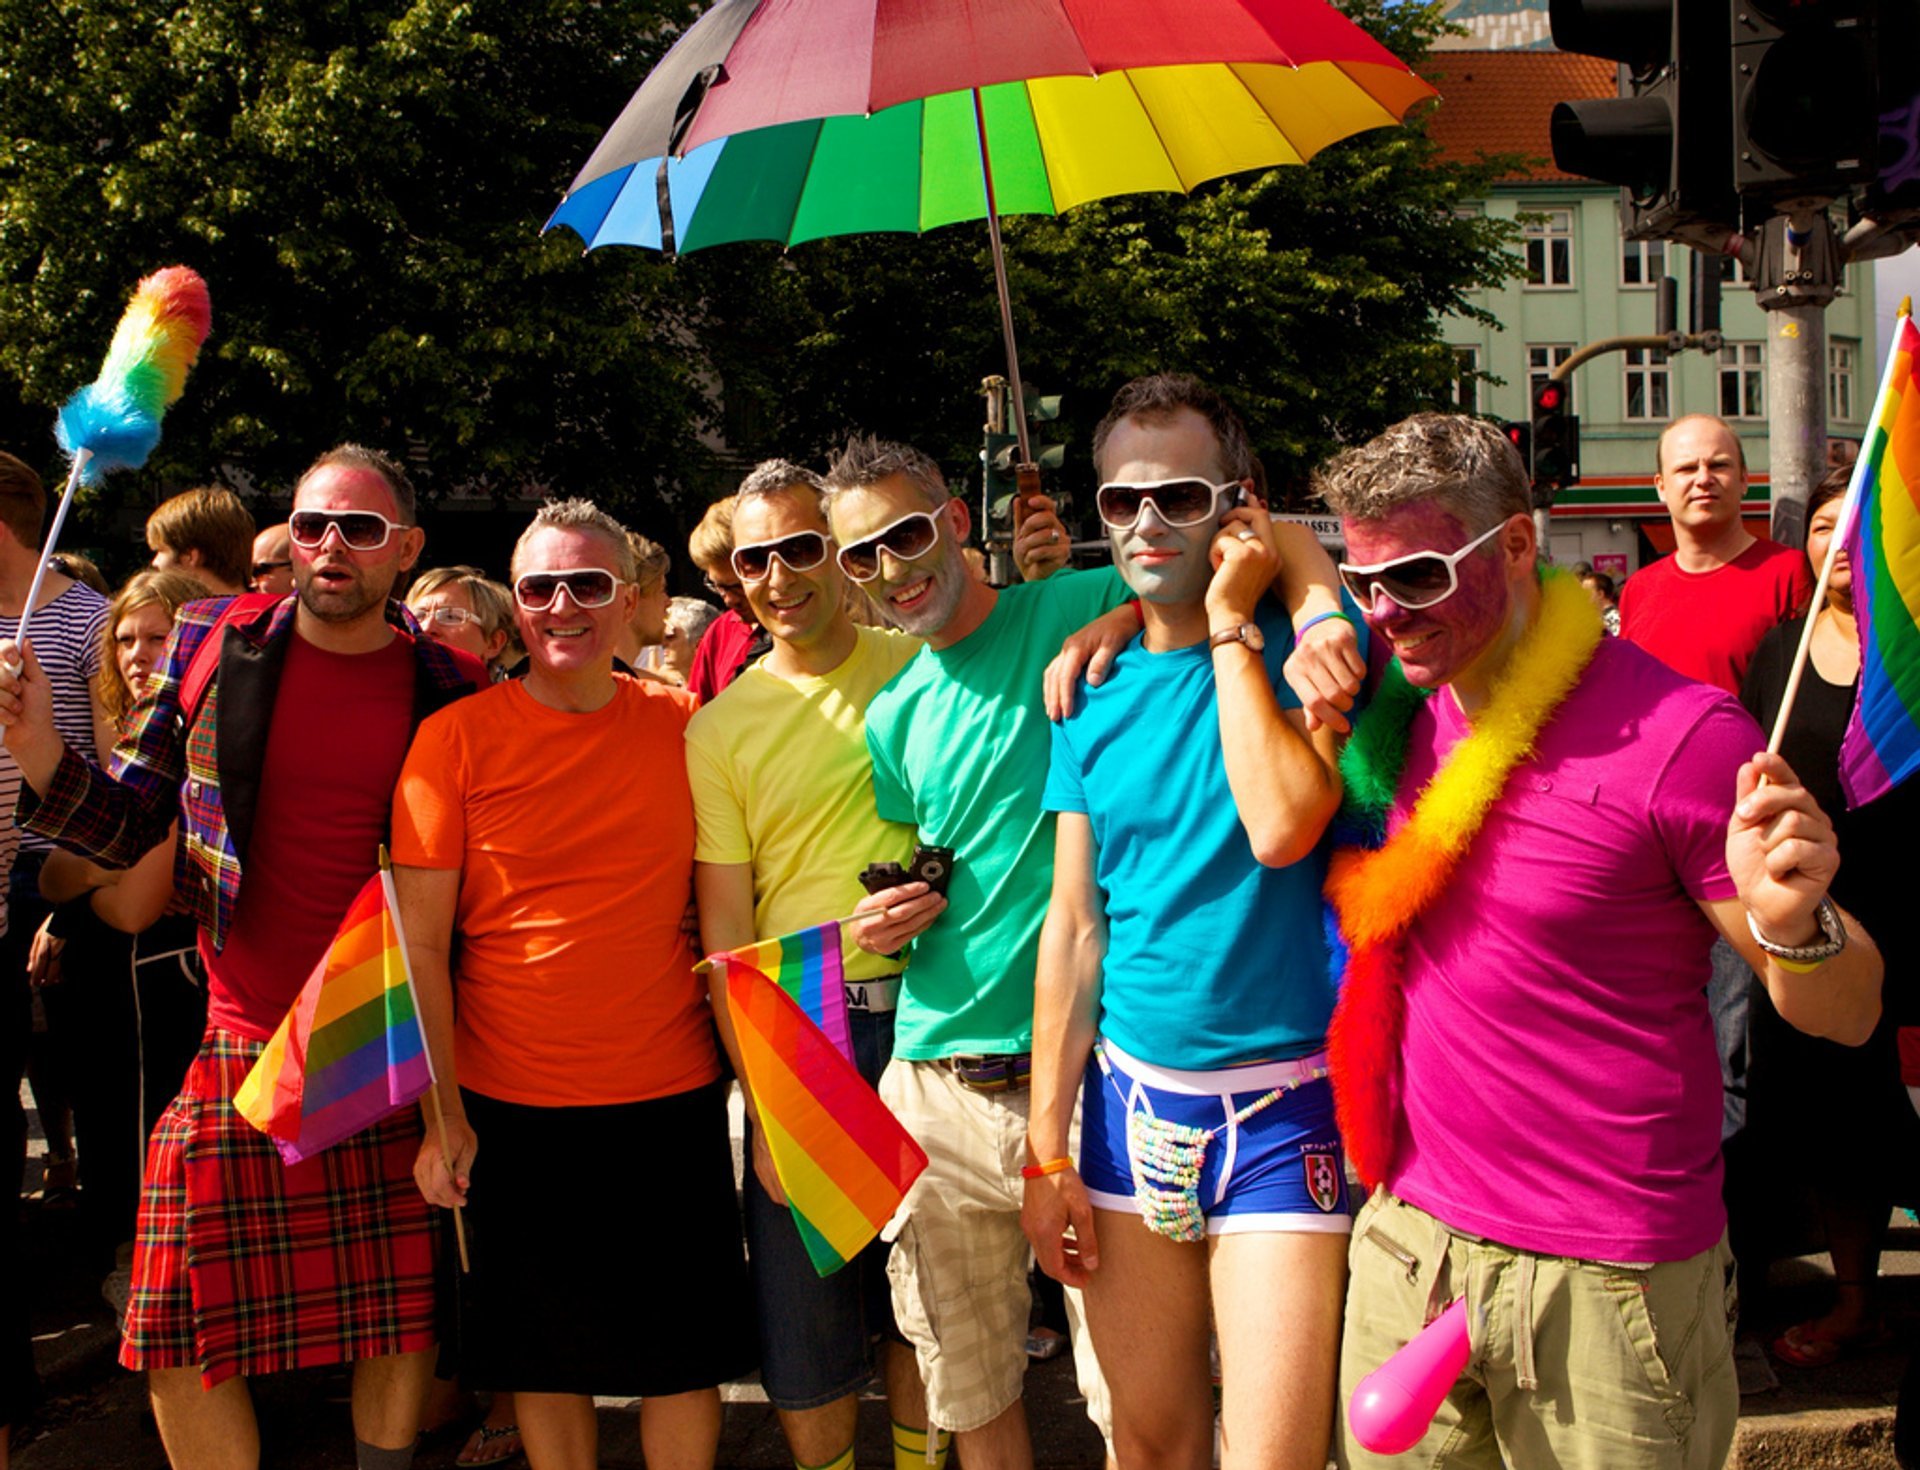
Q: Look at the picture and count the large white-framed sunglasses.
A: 6